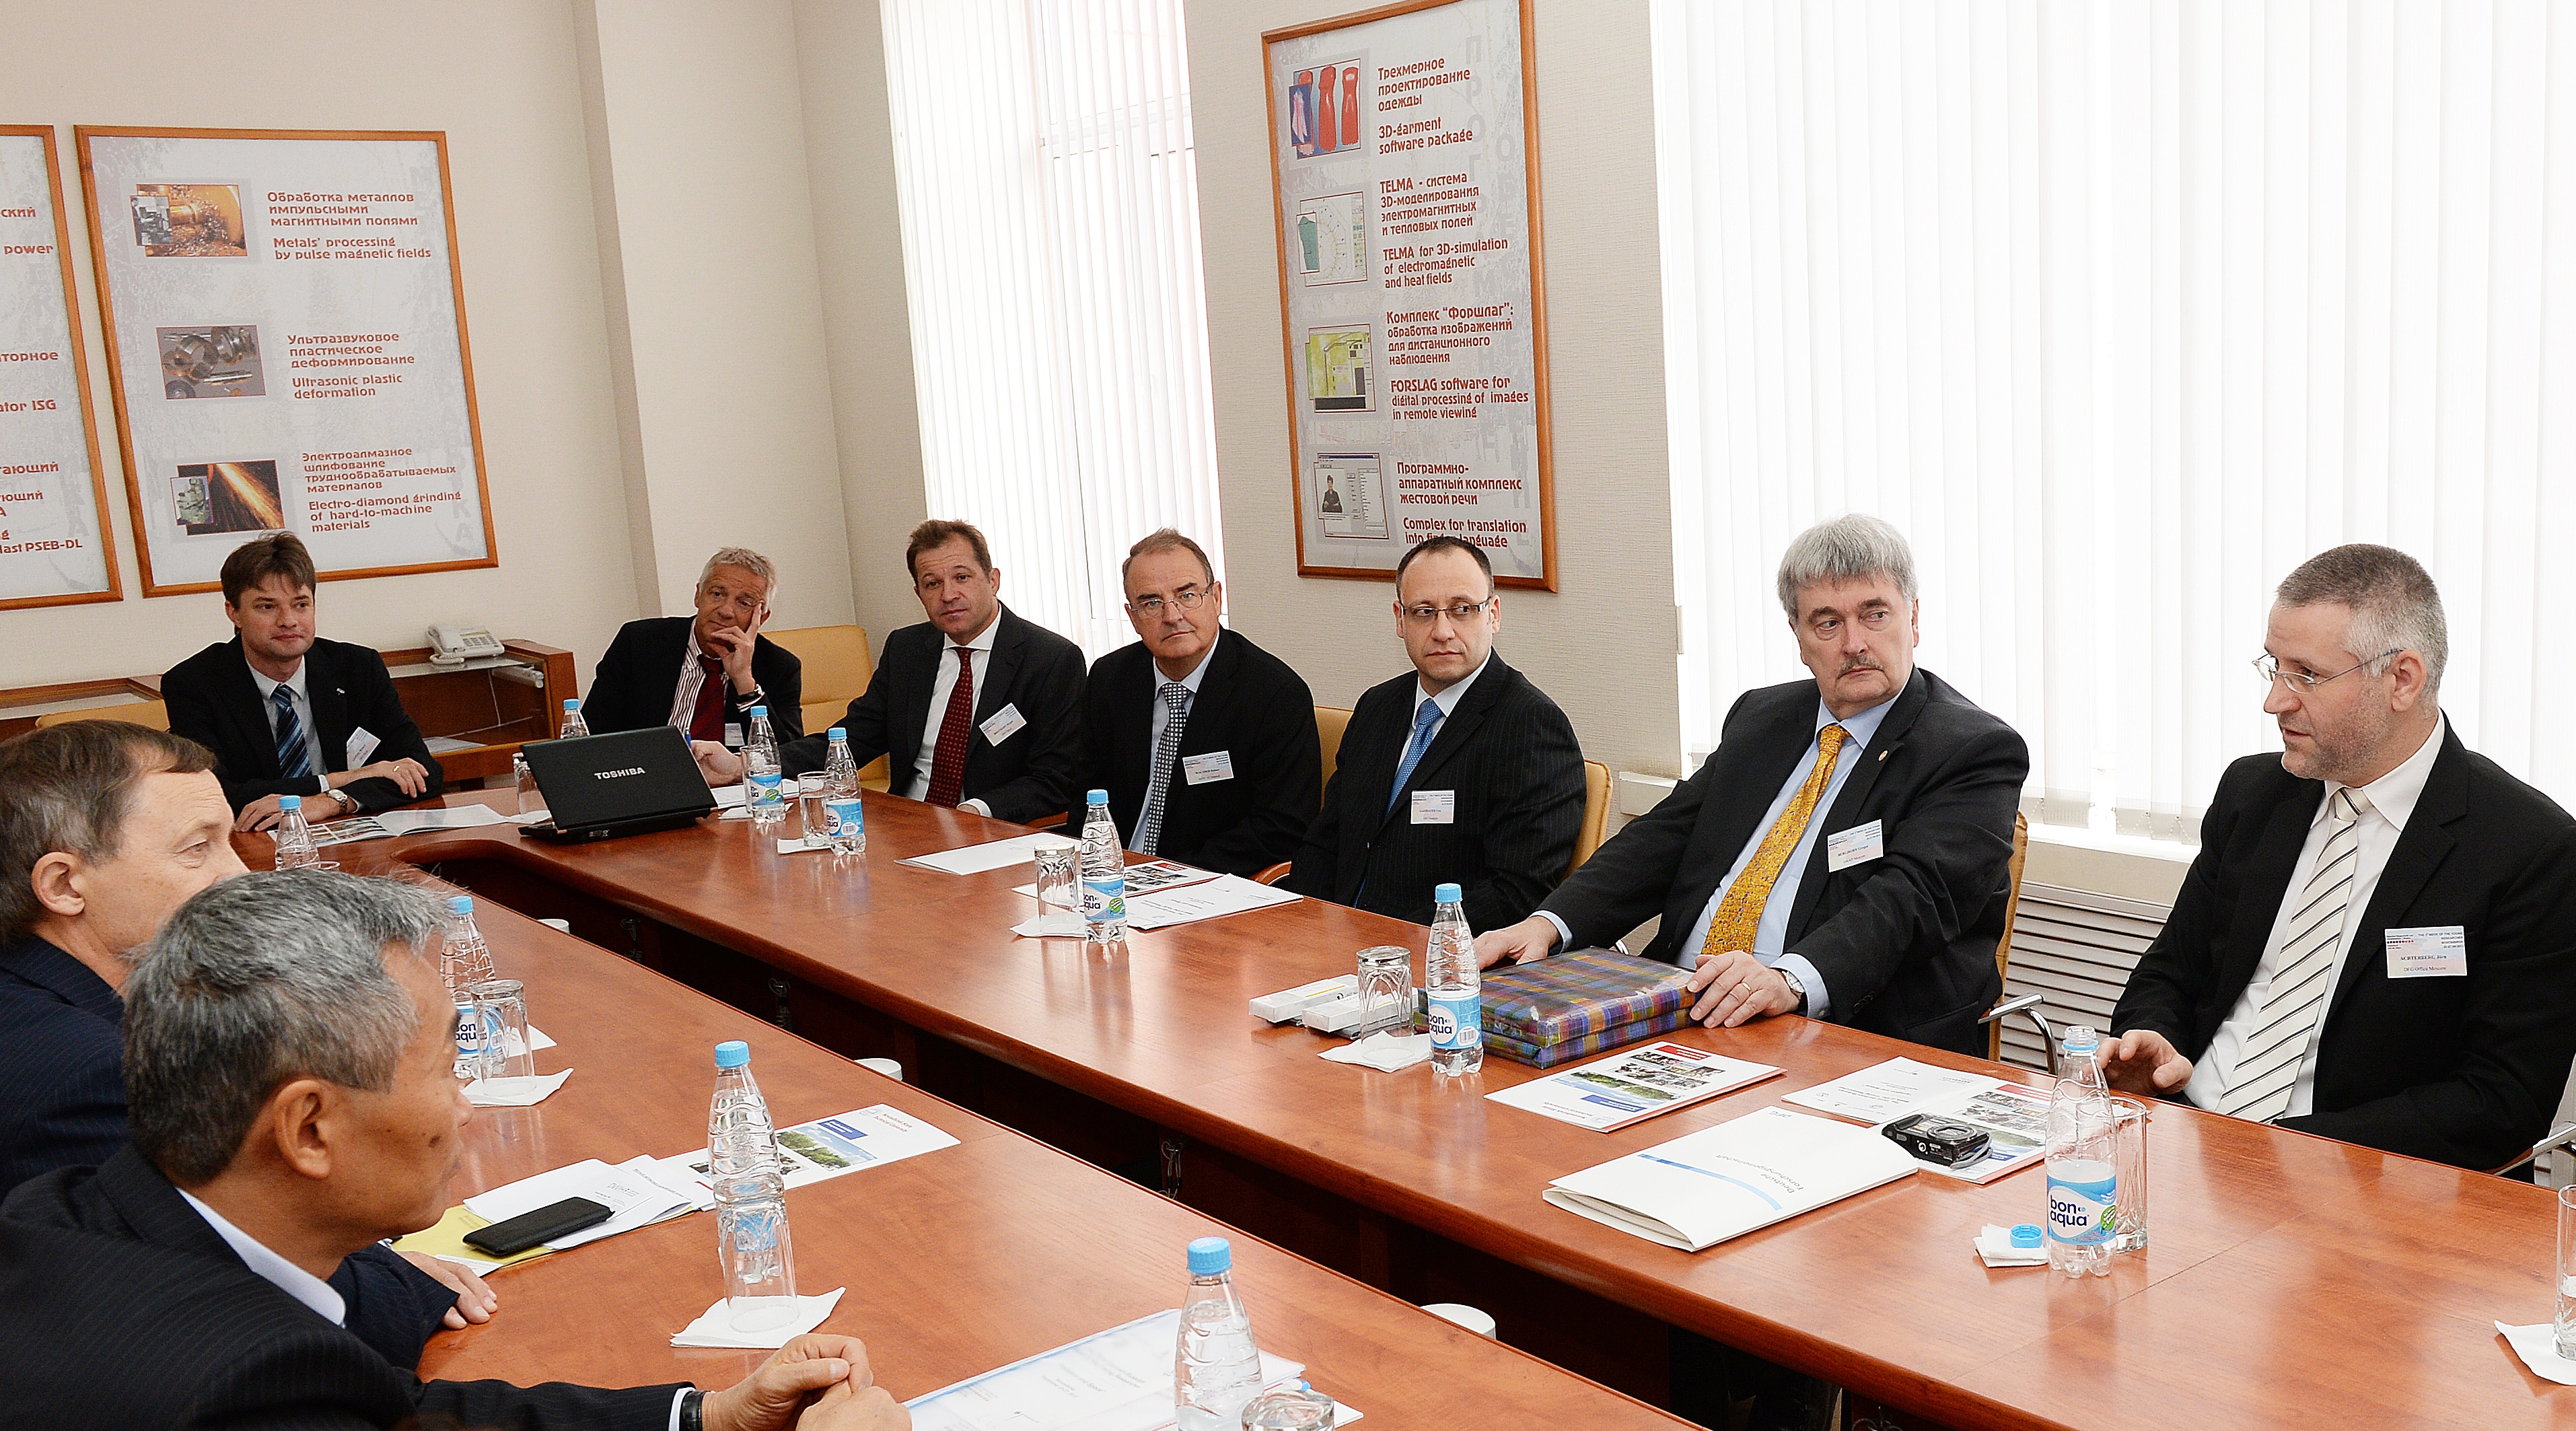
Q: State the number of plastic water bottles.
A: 10